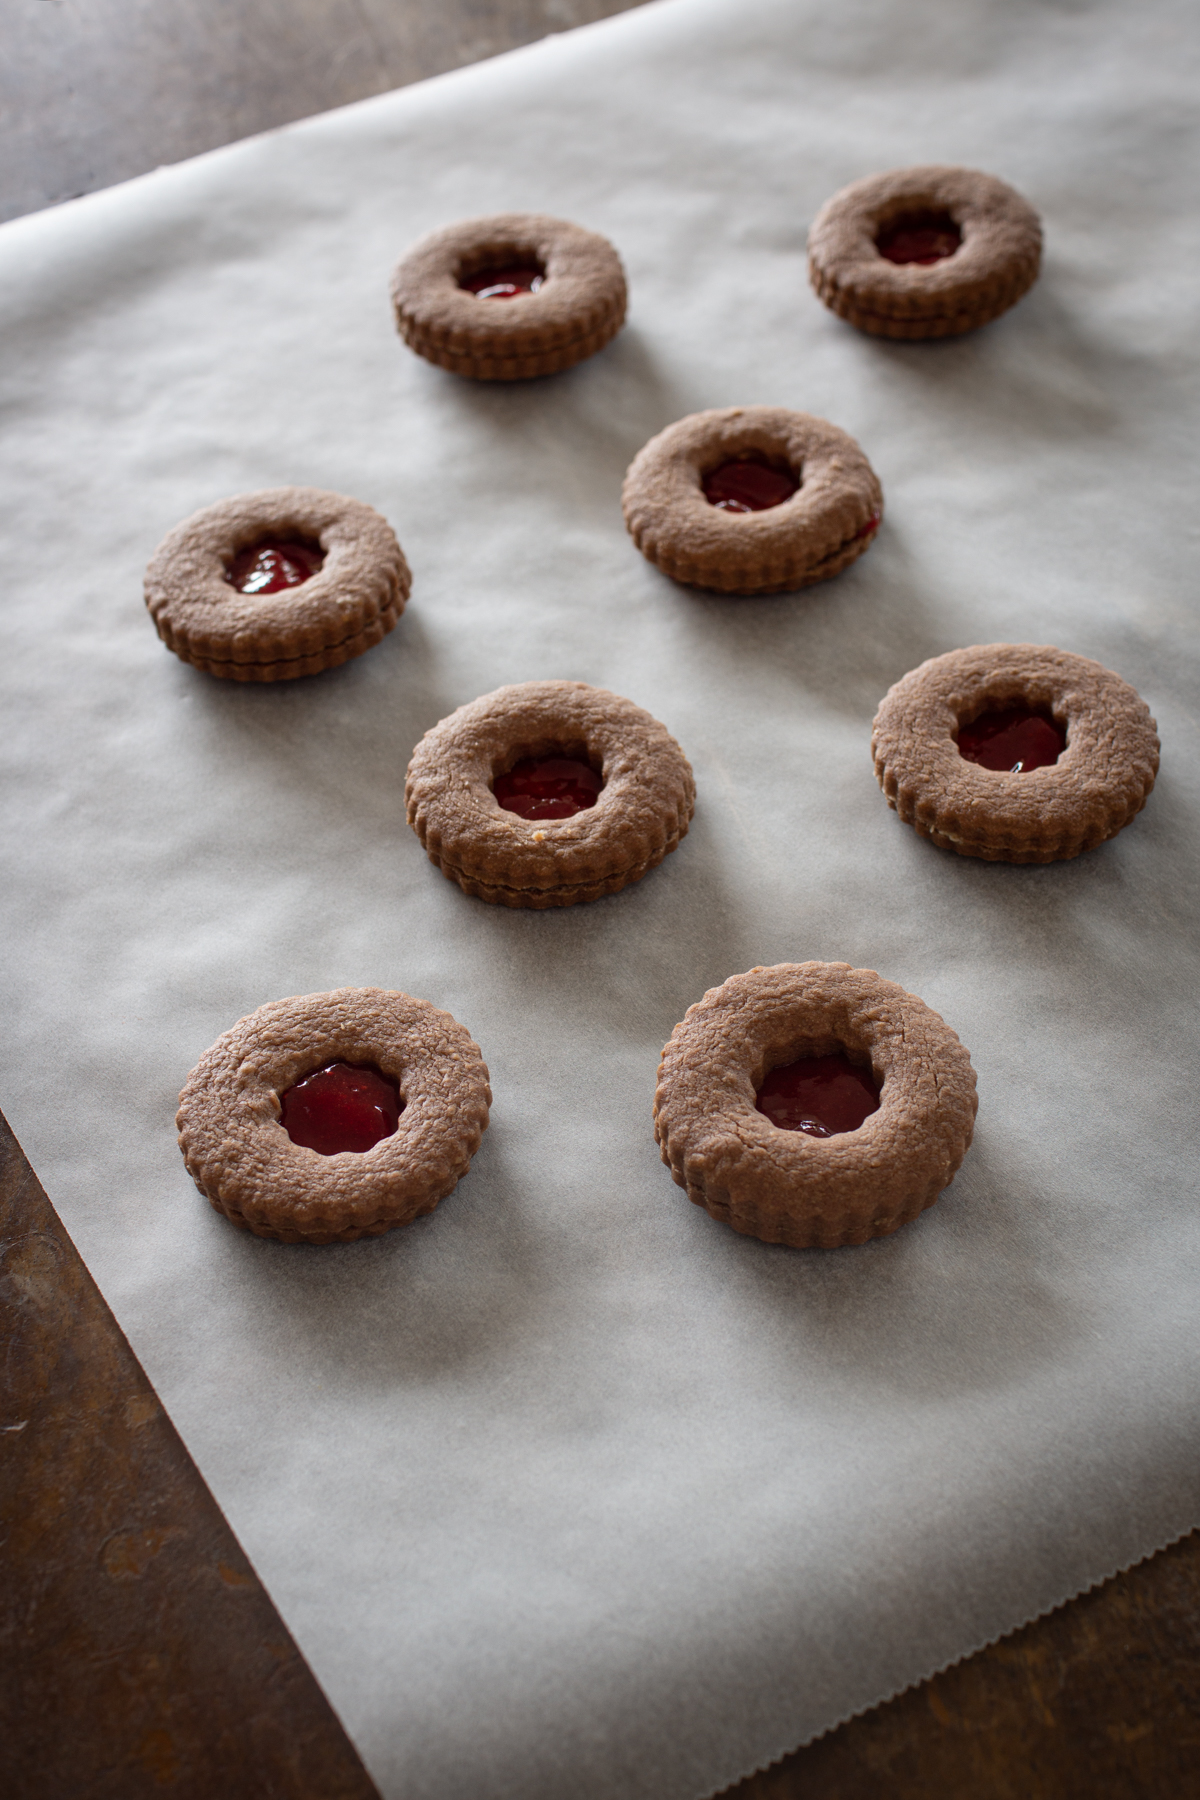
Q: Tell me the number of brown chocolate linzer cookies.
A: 8